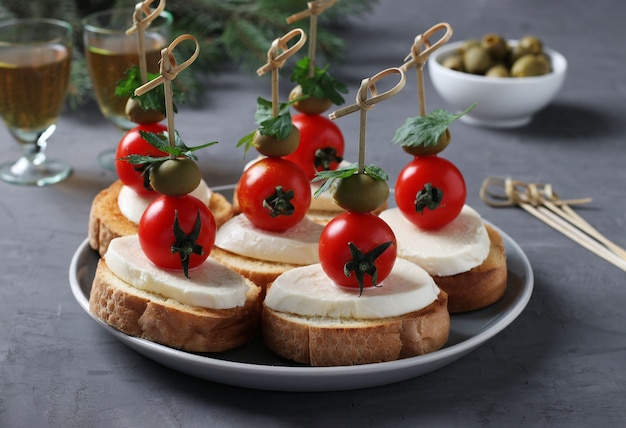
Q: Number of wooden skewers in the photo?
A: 10